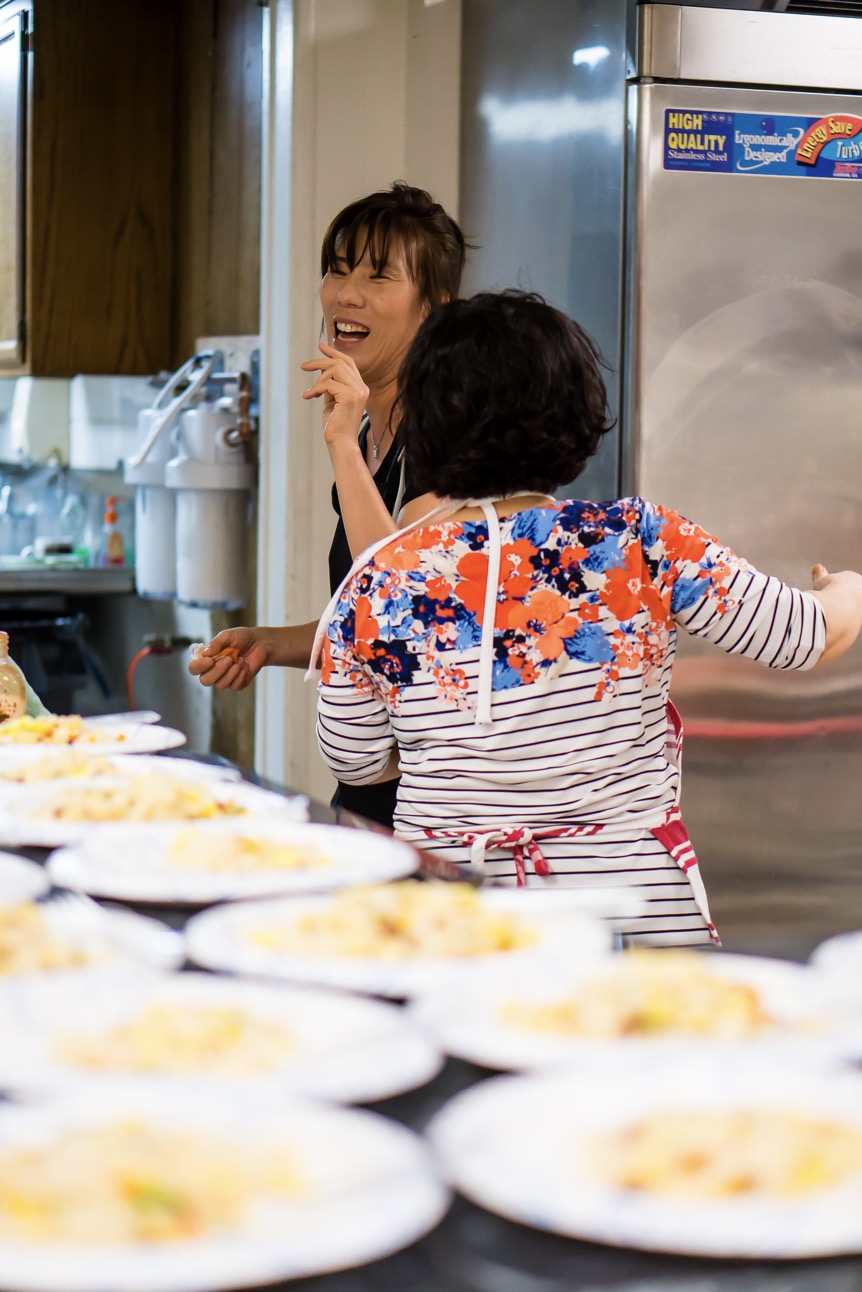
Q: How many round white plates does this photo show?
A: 12